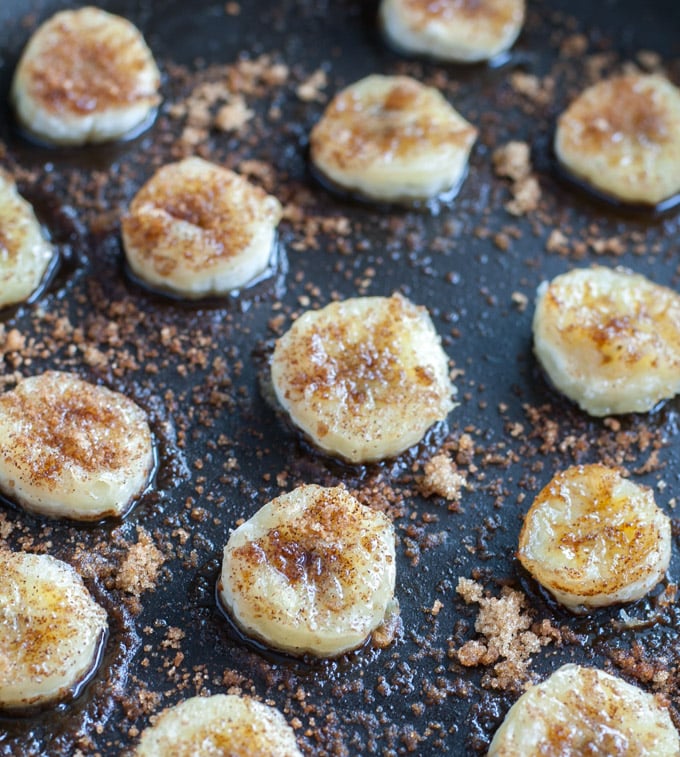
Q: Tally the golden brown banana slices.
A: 14